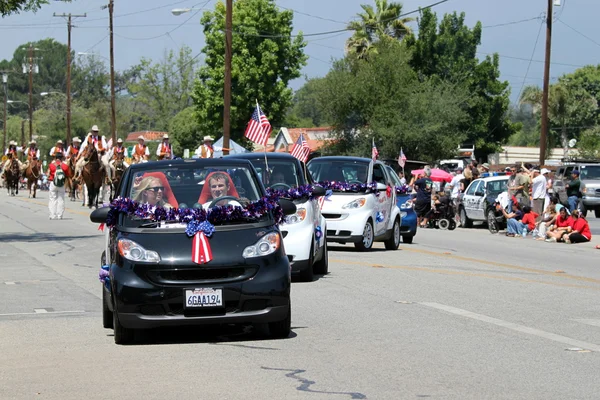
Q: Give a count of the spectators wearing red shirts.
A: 3